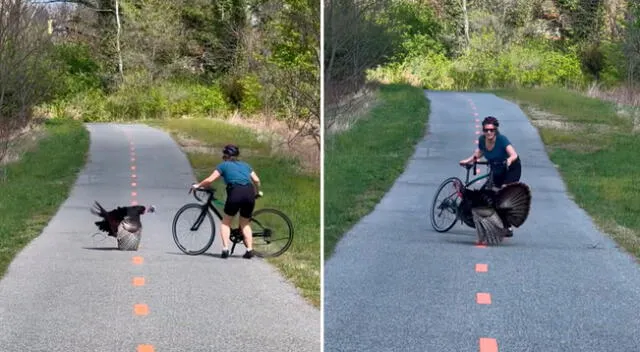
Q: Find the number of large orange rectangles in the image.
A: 7